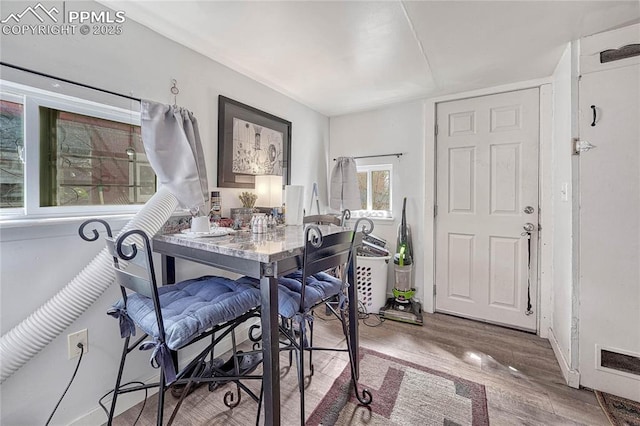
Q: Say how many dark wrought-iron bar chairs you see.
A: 3